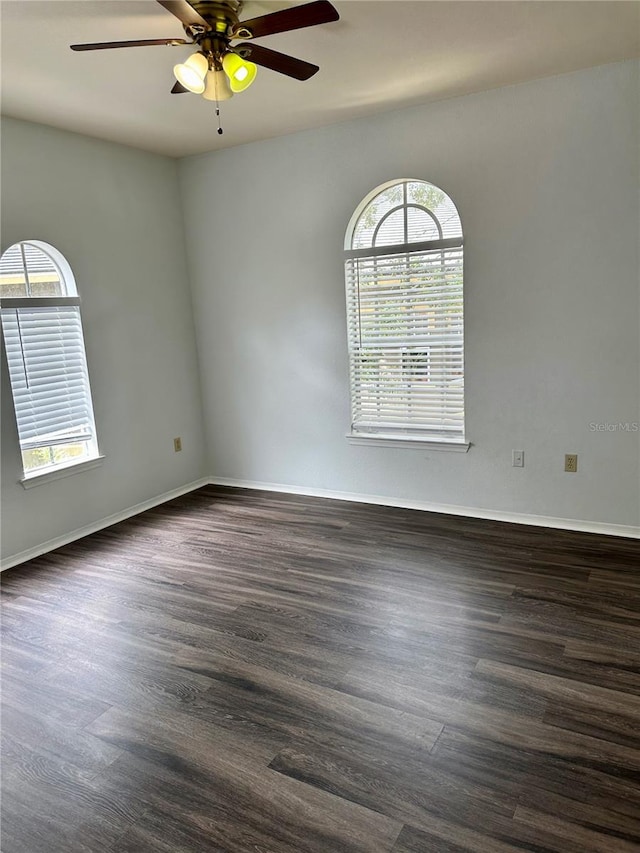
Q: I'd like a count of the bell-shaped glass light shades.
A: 3